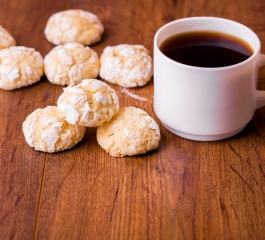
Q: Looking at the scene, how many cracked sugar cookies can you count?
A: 8